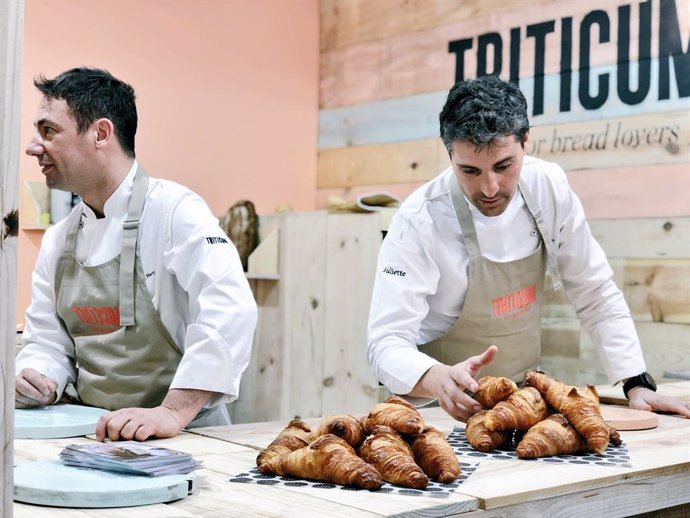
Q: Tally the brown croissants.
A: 12